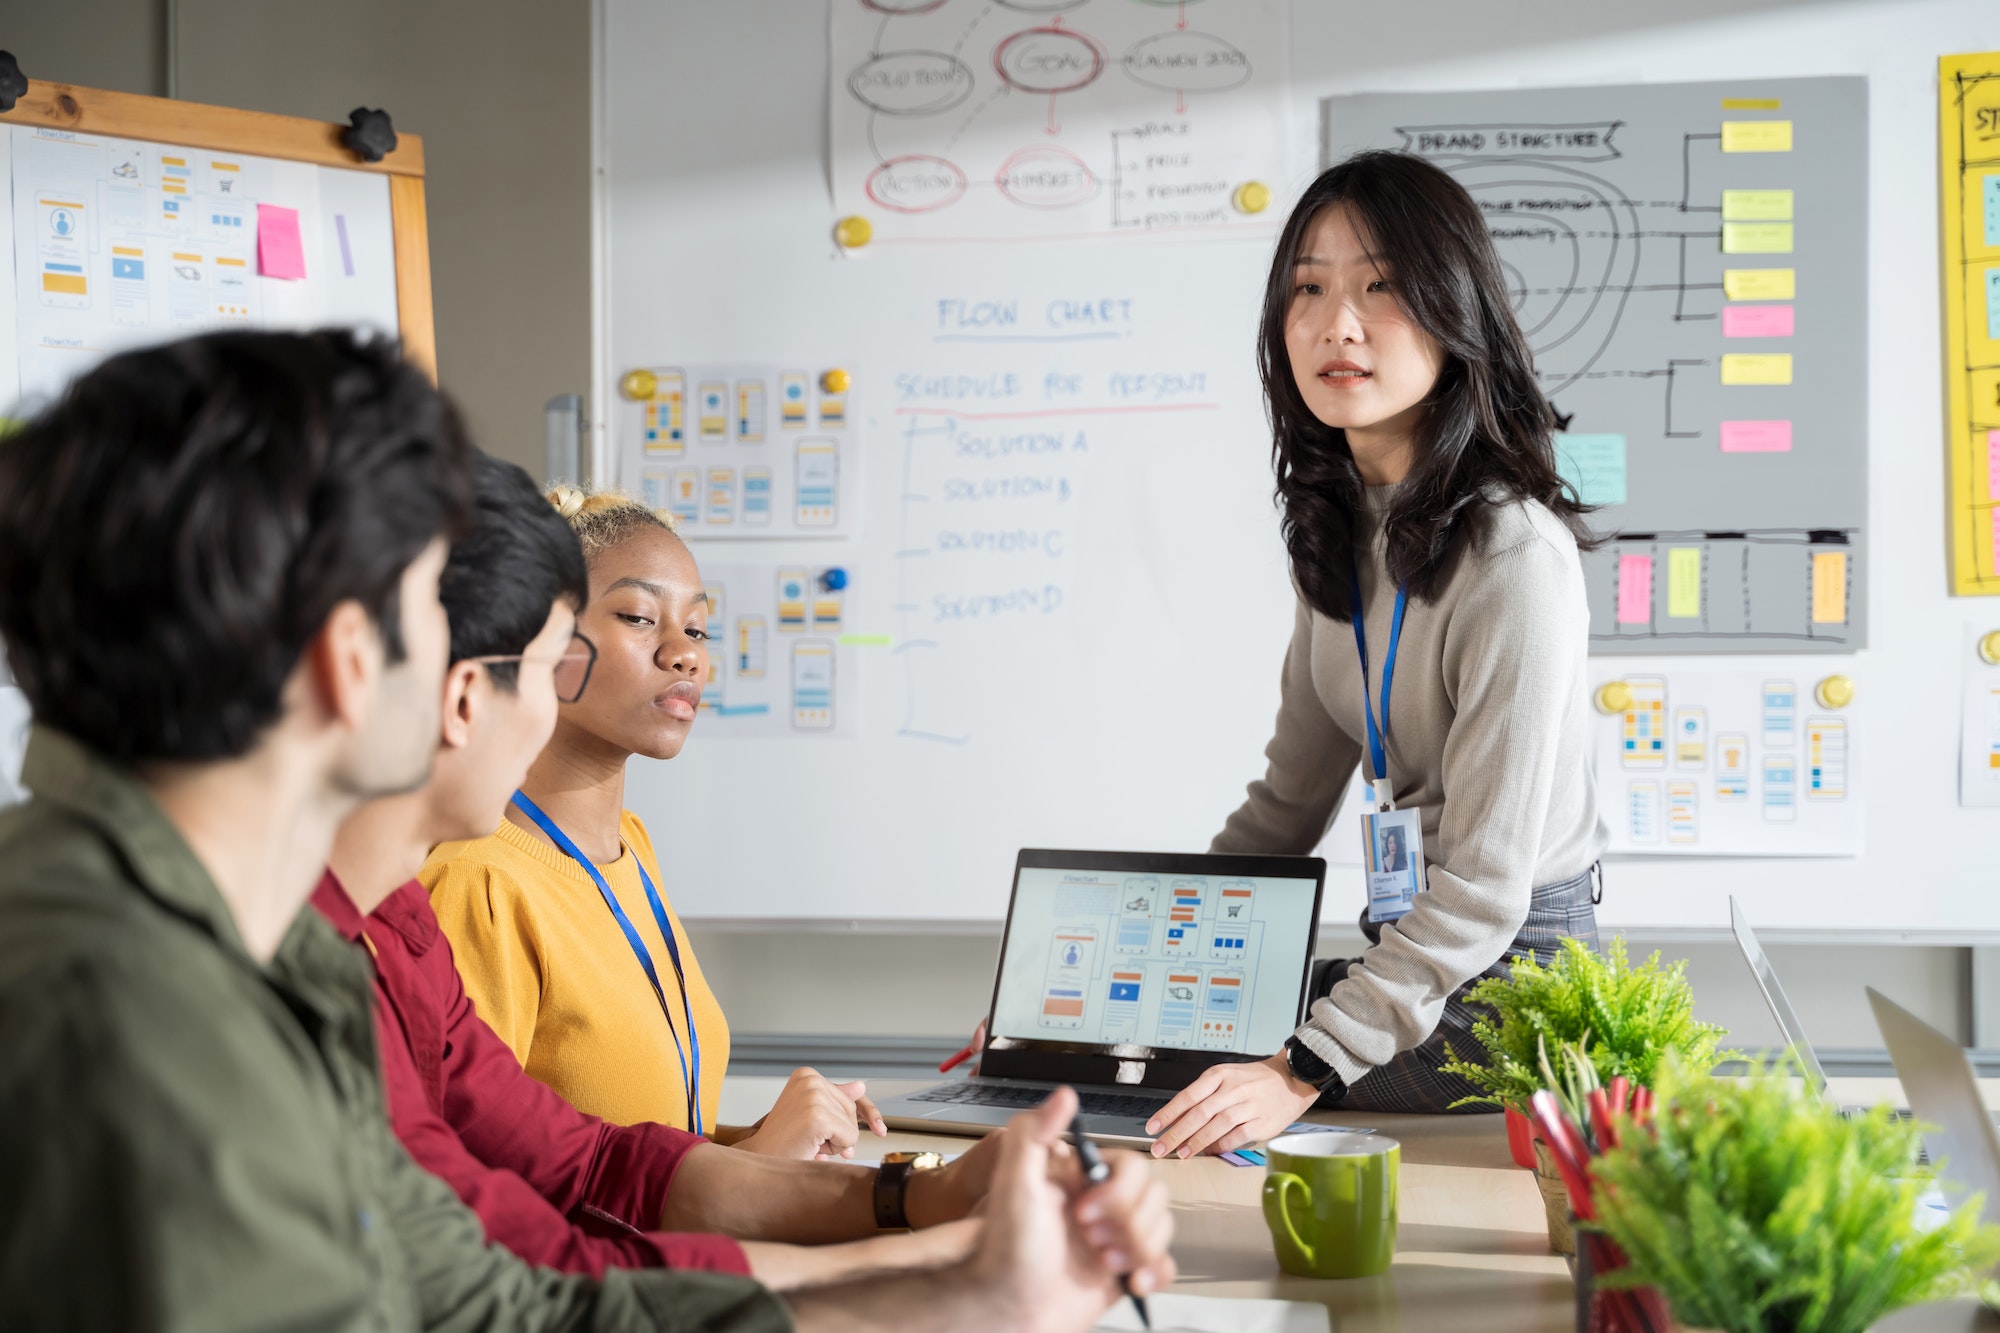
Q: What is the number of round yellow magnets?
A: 7